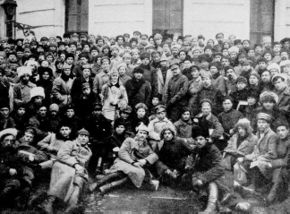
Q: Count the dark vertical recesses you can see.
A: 3